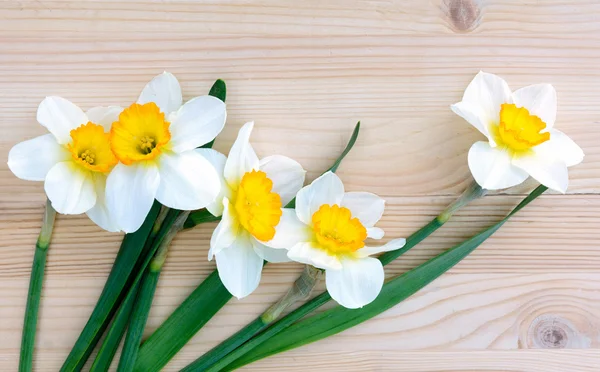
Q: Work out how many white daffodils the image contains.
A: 5